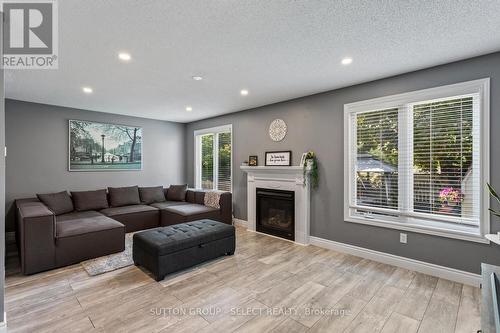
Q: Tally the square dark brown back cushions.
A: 5